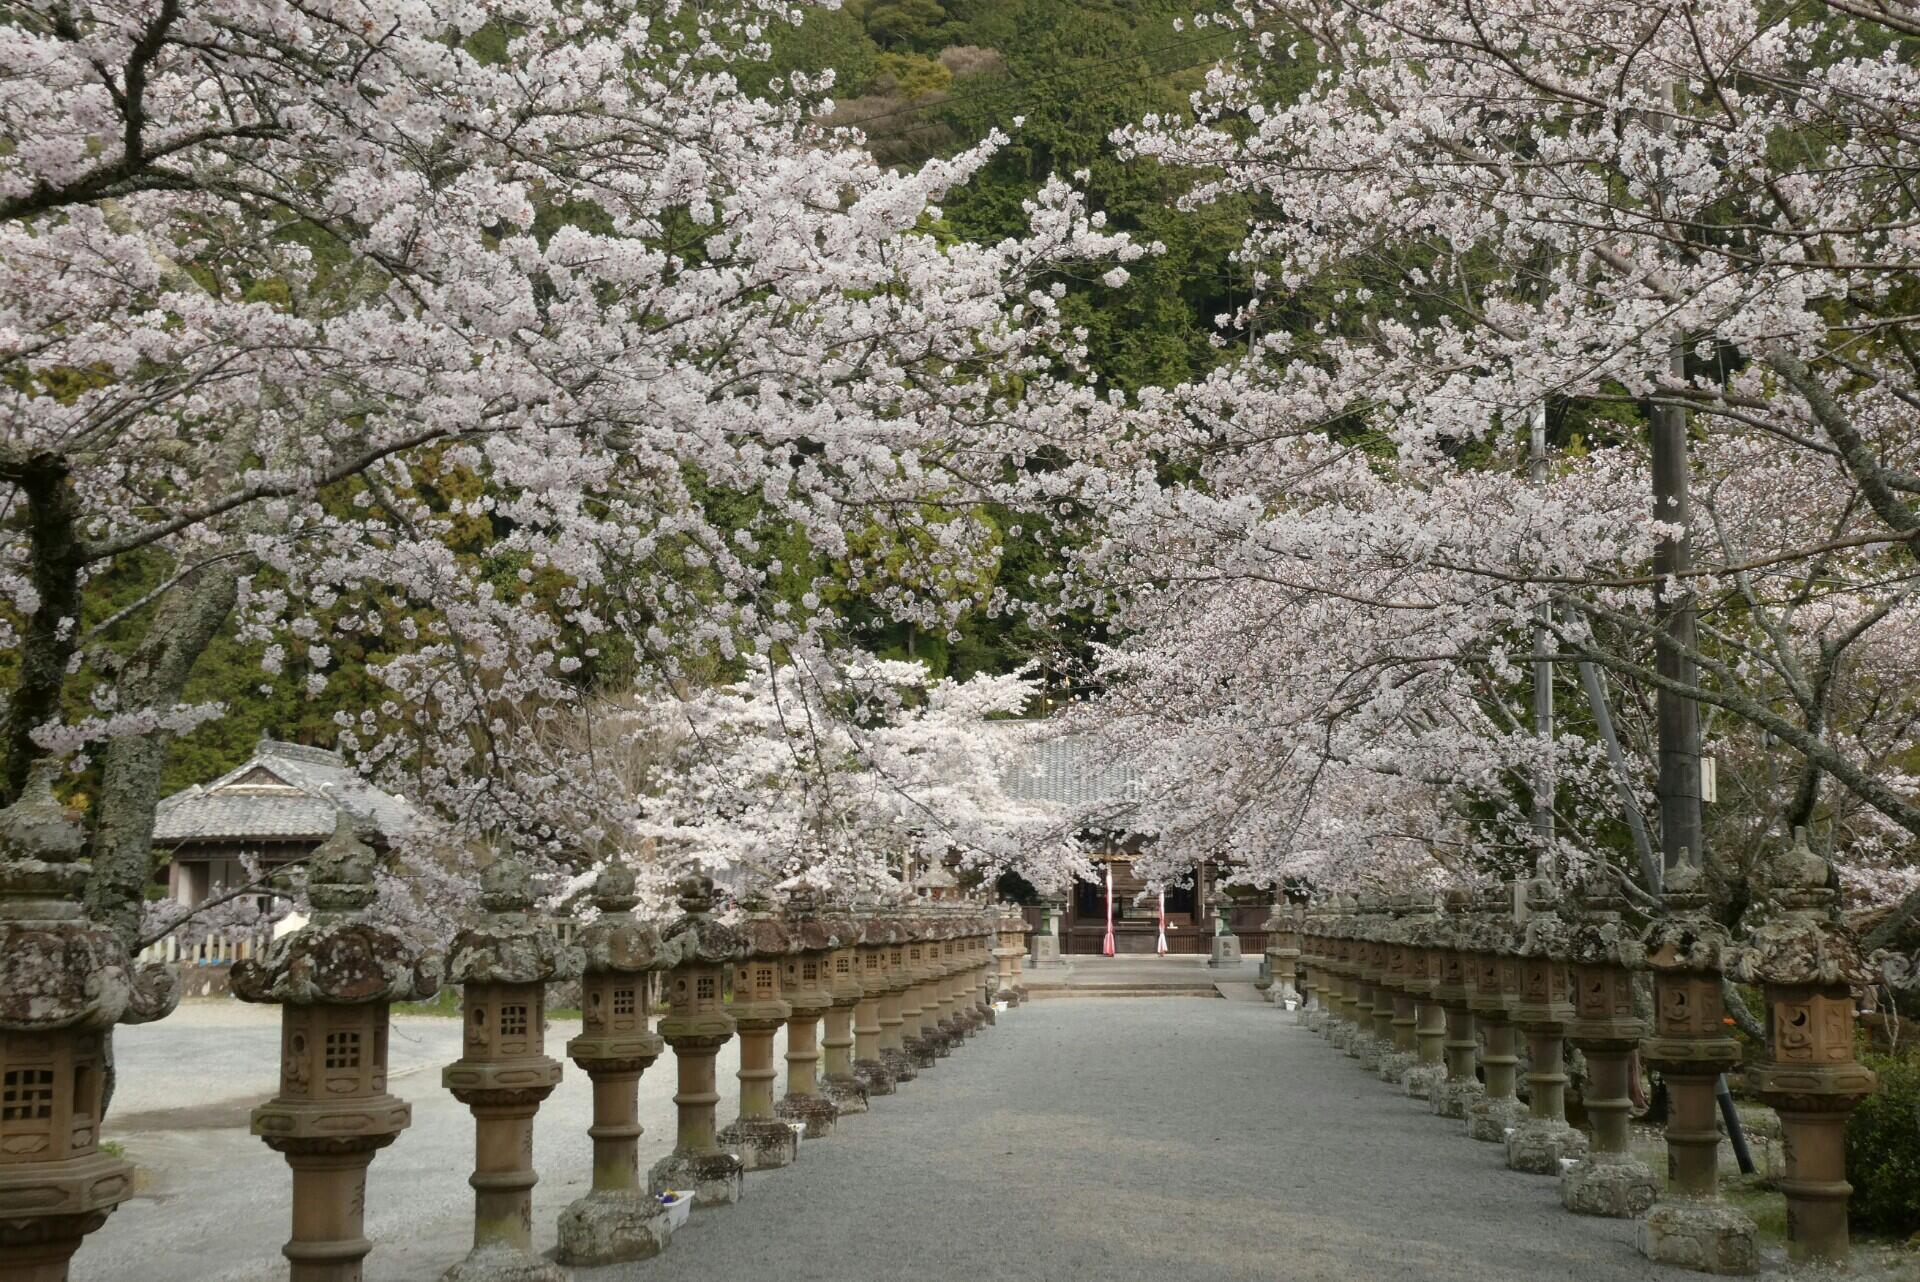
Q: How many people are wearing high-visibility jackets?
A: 0